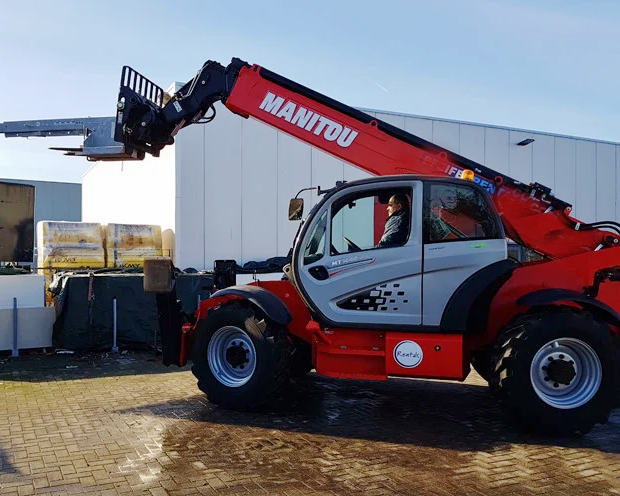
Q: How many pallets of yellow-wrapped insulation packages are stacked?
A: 2